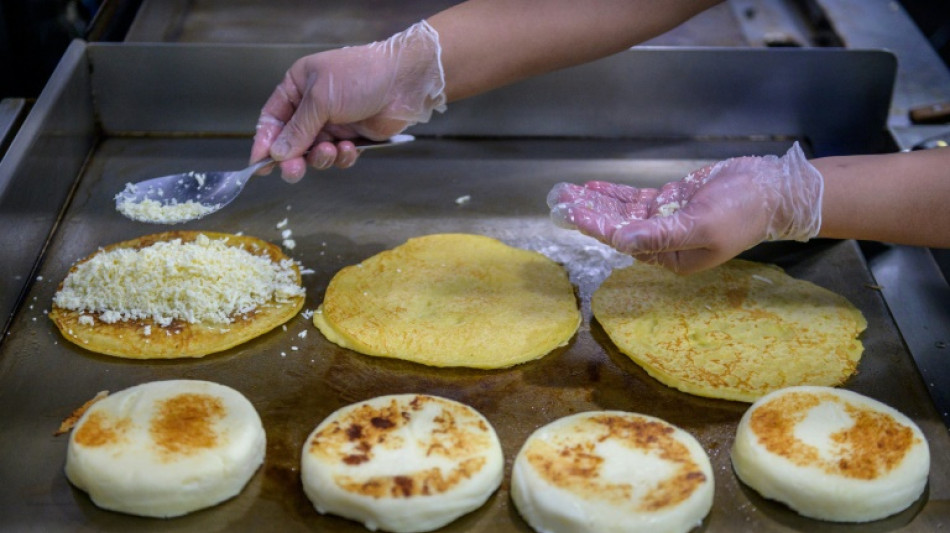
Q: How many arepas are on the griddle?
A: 4